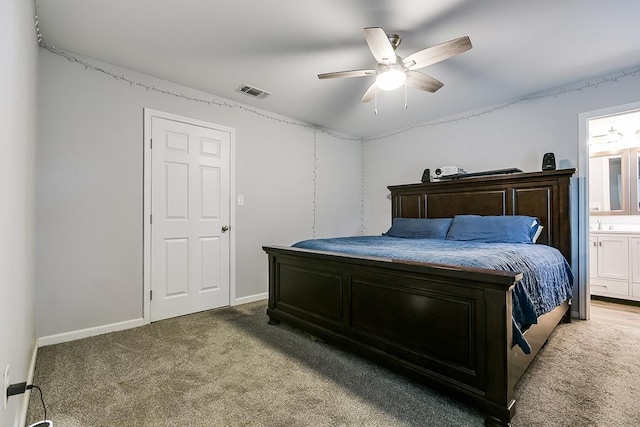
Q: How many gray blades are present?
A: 5